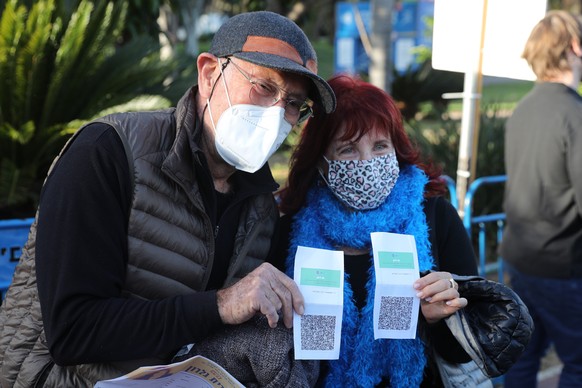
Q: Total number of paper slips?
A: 2